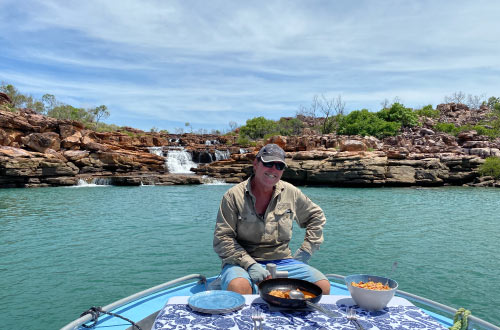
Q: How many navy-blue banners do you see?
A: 0